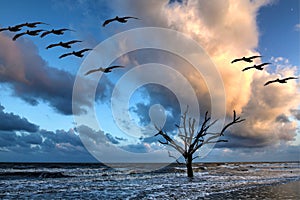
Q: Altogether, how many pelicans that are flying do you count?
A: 11